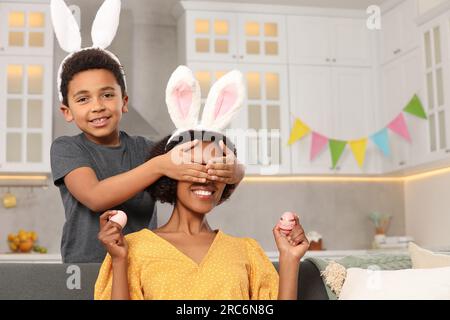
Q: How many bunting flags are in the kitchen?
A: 7